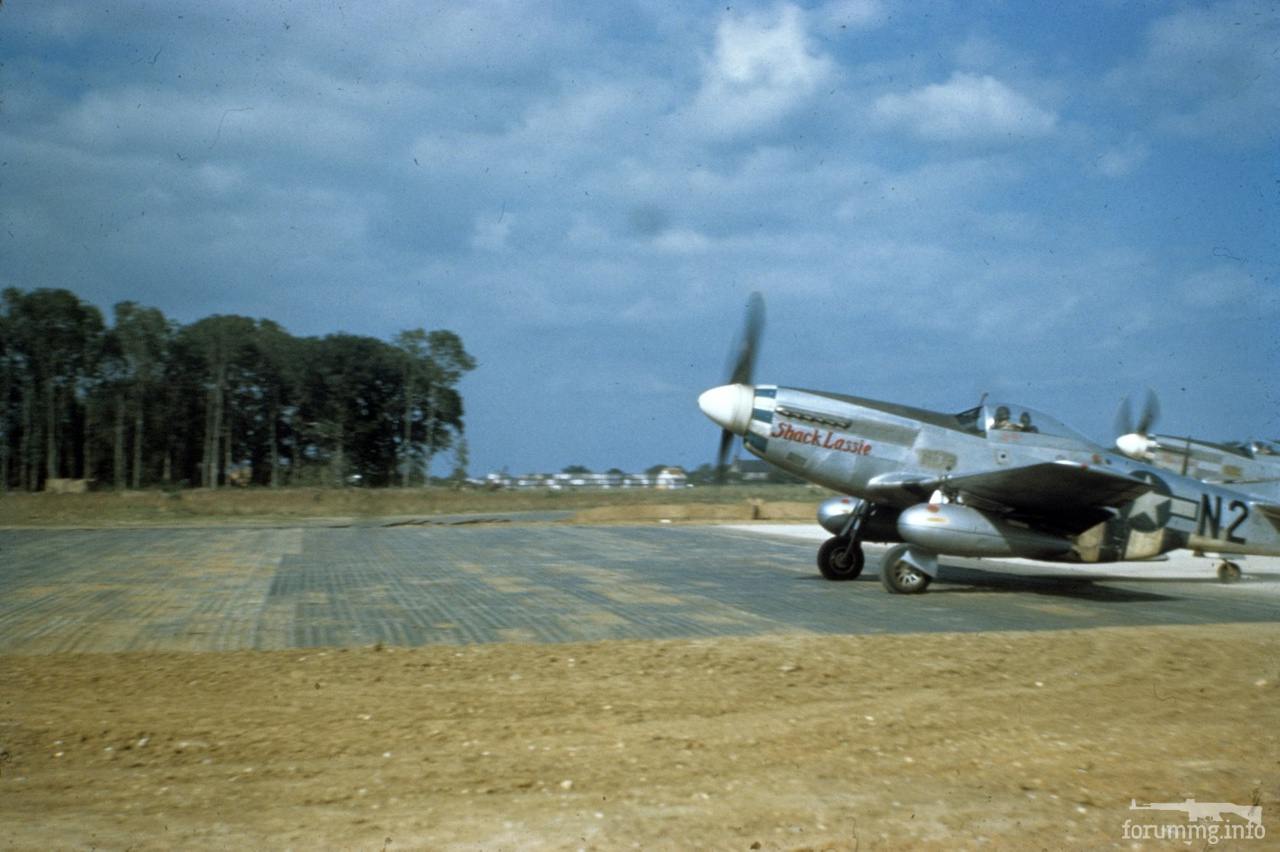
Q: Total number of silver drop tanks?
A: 2